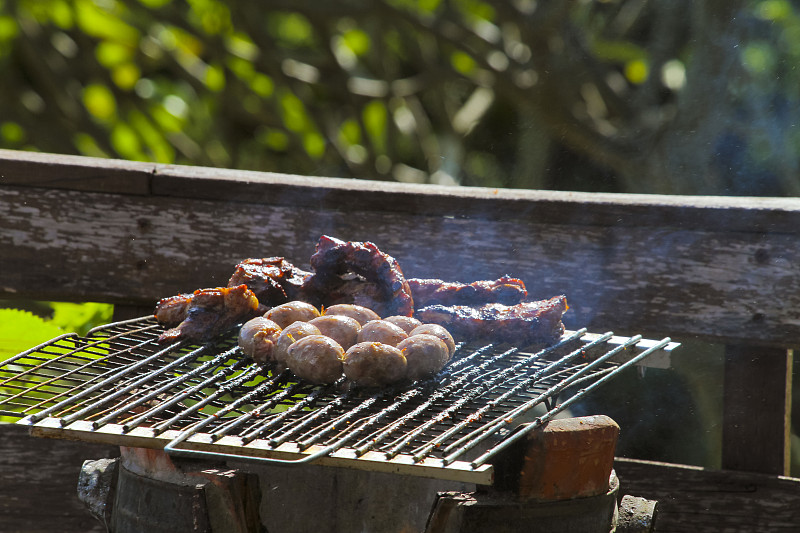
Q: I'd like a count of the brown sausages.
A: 11